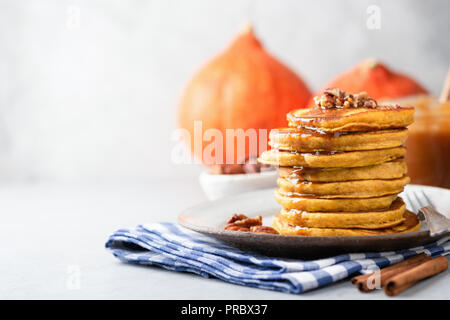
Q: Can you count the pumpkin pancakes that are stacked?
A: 8